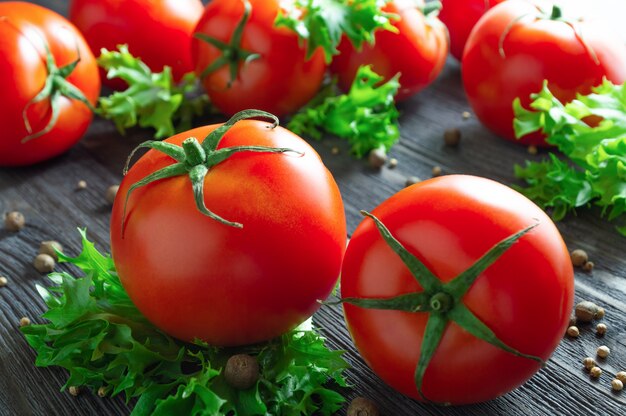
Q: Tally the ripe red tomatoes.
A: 8